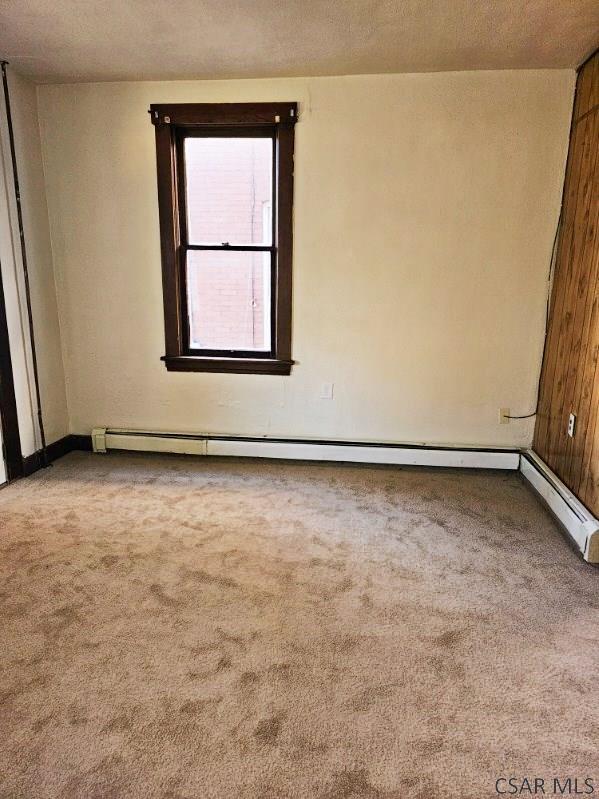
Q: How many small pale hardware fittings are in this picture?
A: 4